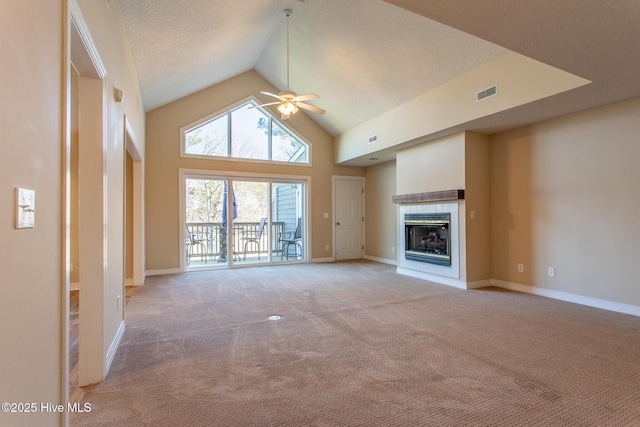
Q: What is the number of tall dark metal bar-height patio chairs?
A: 3